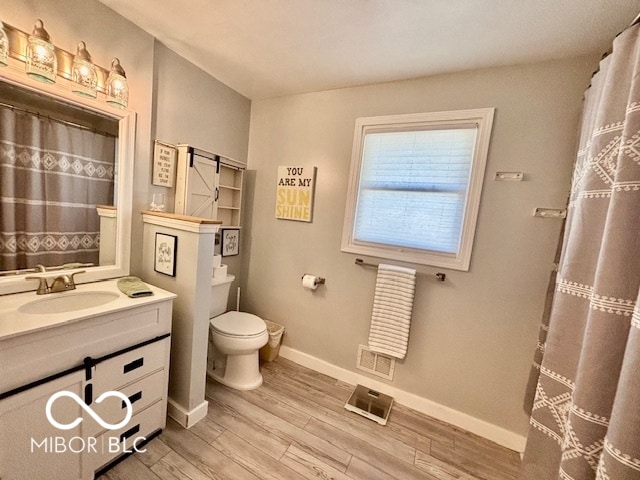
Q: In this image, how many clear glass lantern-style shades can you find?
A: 4